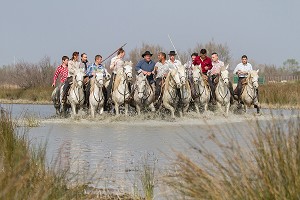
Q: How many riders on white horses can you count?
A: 12